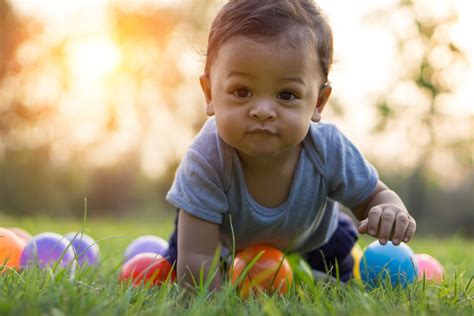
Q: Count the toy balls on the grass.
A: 11